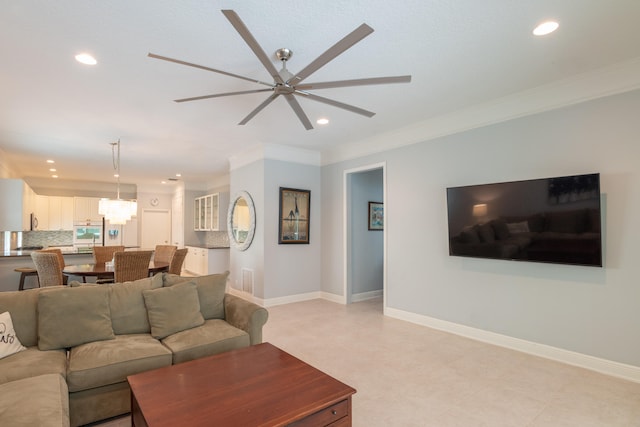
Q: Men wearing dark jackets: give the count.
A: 0